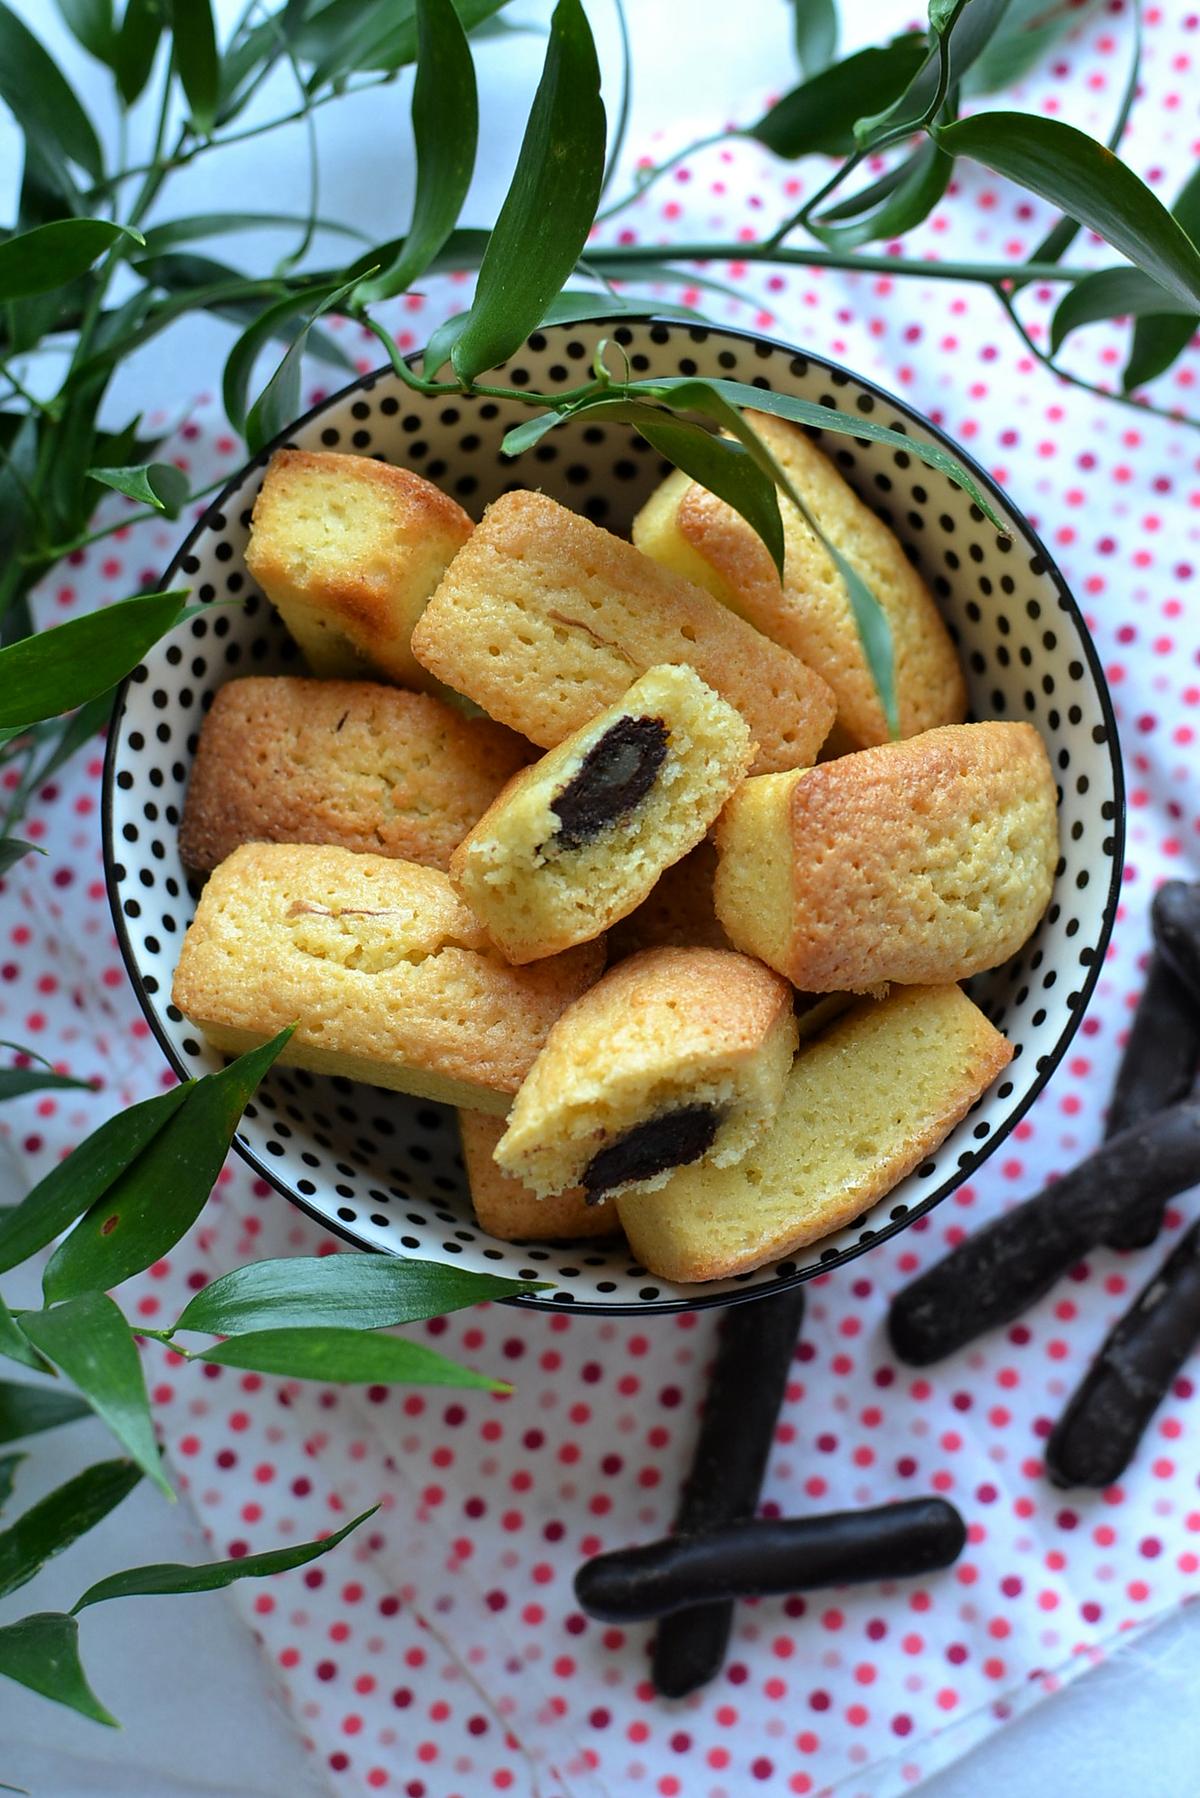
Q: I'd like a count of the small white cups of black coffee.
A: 0